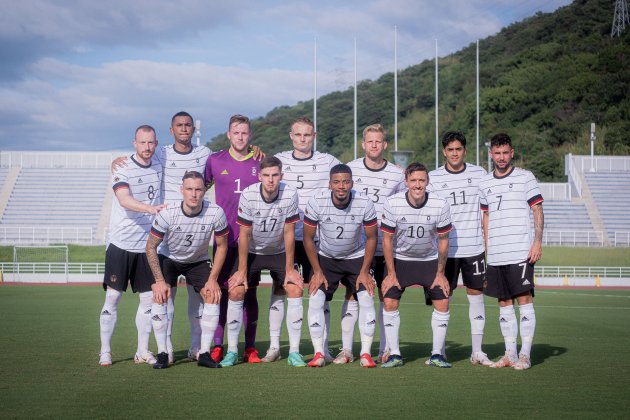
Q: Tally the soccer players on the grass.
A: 11